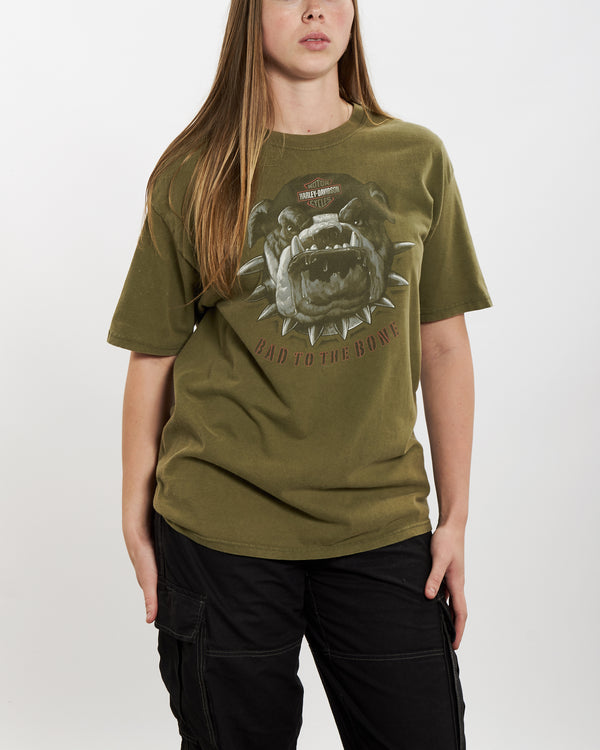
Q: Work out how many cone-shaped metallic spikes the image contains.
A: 10